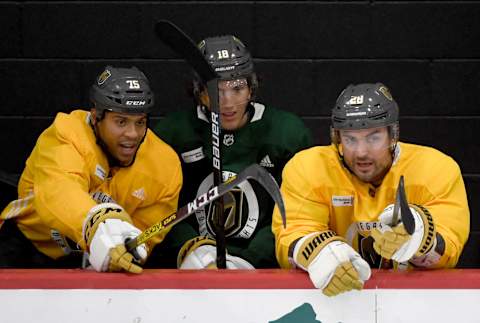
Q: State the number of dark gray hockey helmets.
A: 3